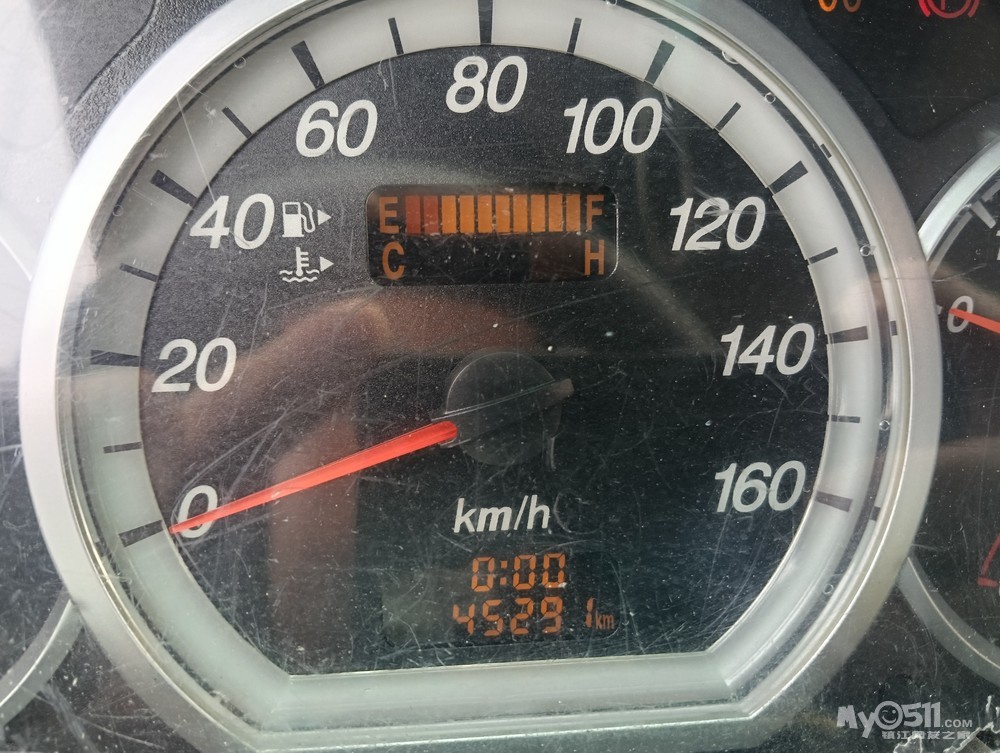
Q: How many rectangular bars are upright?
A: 10